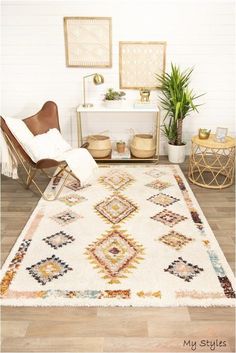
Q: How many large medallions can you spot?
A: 3